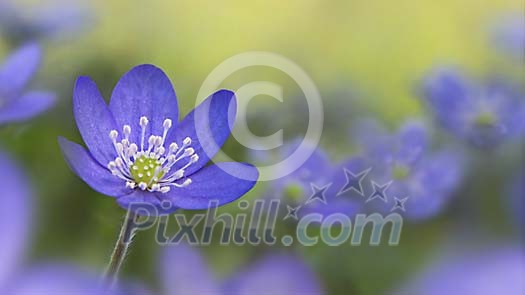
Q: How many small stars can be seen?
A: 5